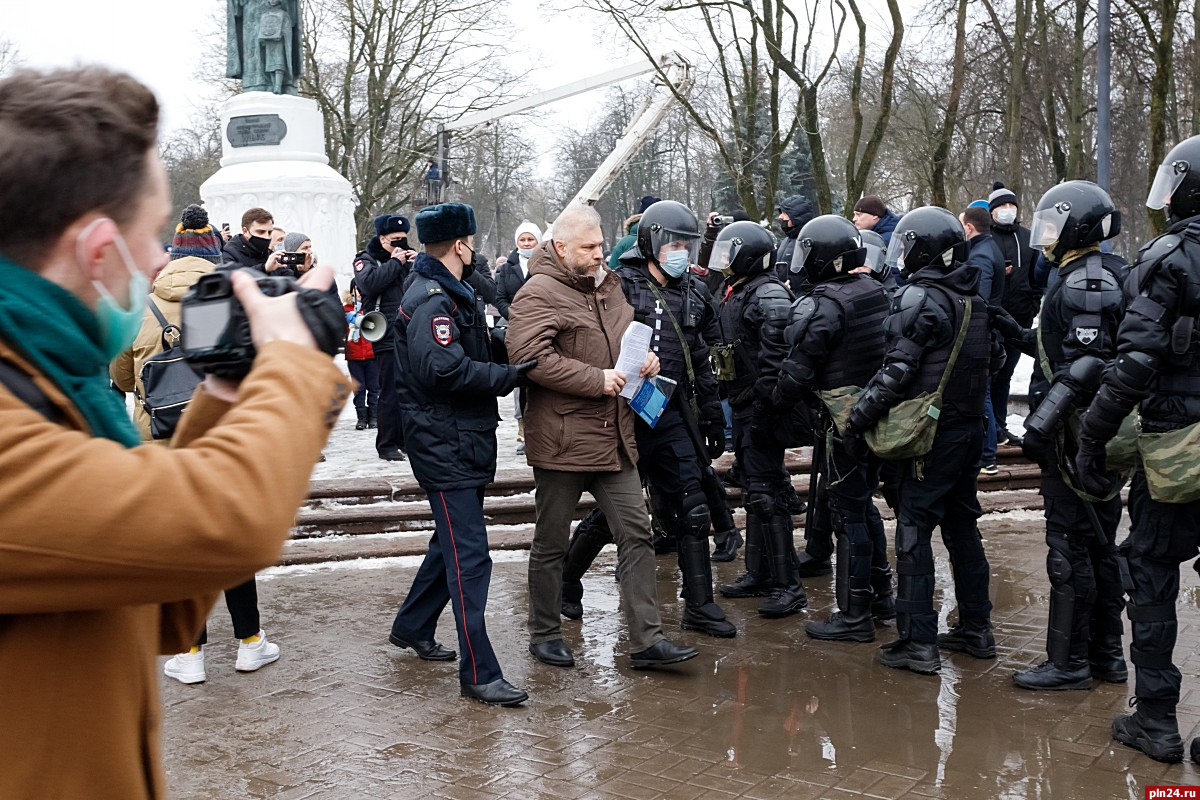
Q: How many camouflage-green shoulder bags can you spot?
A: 4